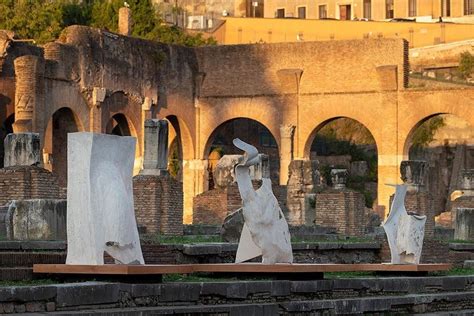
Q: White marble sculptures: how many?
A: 3